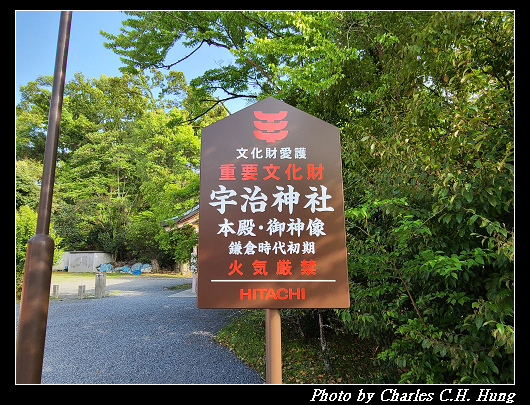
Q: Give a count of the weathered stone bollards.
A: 3